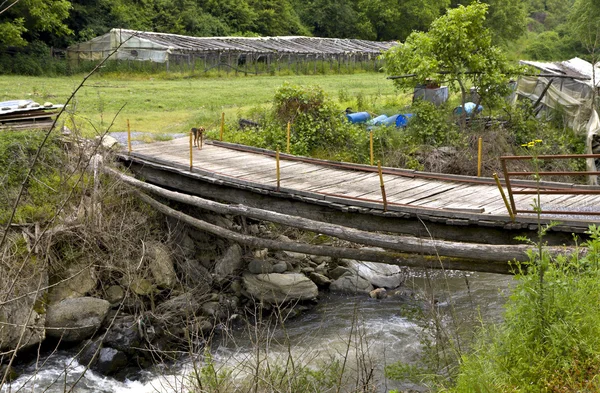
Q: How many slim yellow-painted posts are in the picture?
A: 9